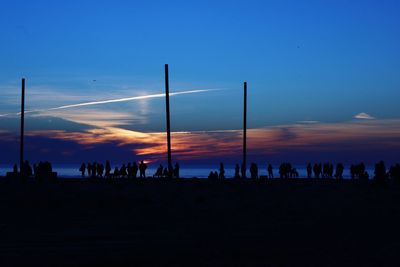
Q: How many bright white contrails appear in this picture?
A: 1